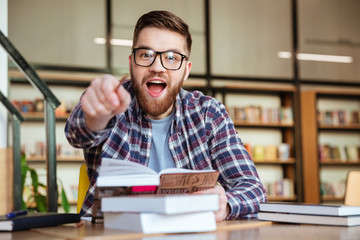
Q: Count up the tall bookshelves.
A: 3